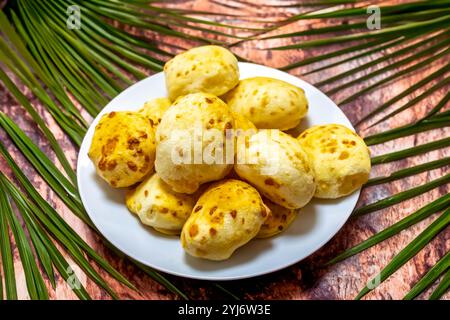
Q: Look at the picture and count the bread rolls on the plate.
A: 11